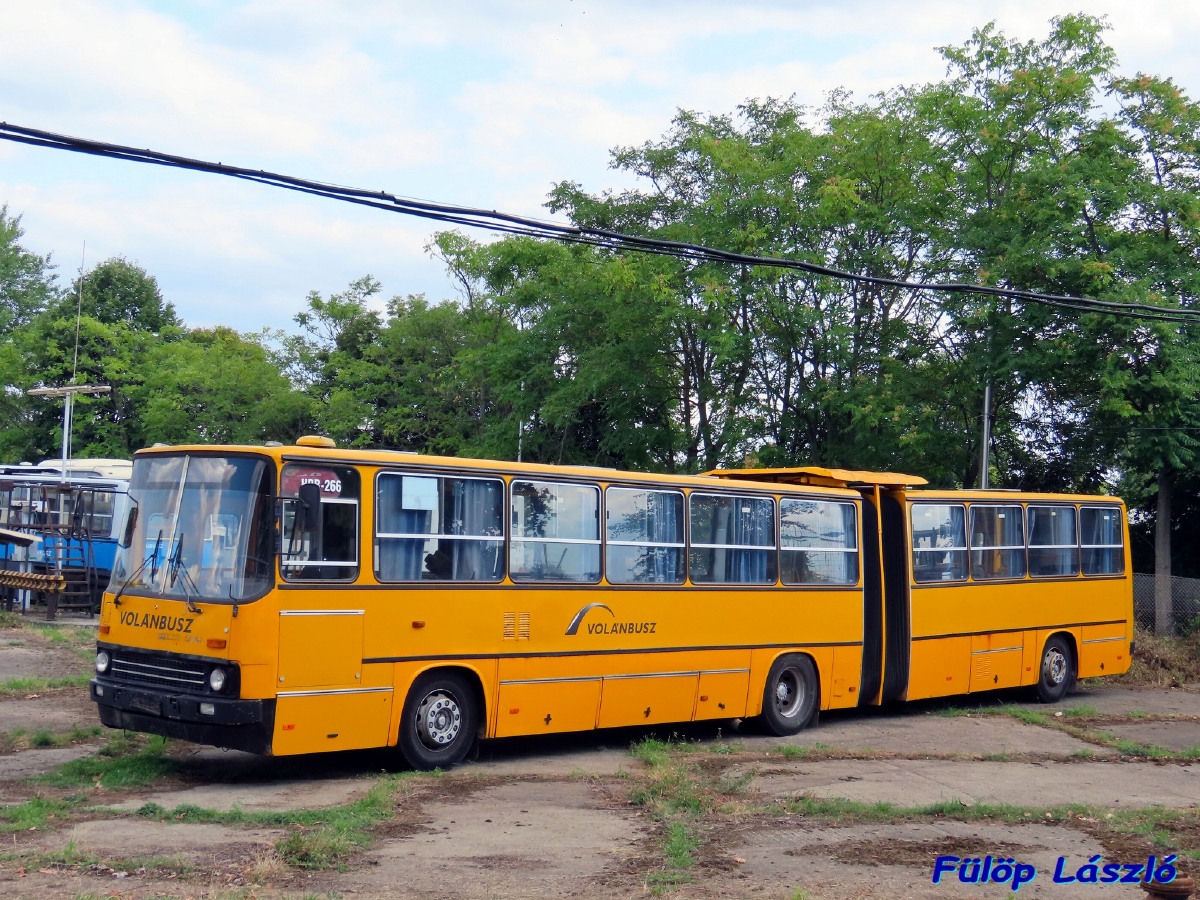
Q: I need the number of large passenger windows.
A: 9